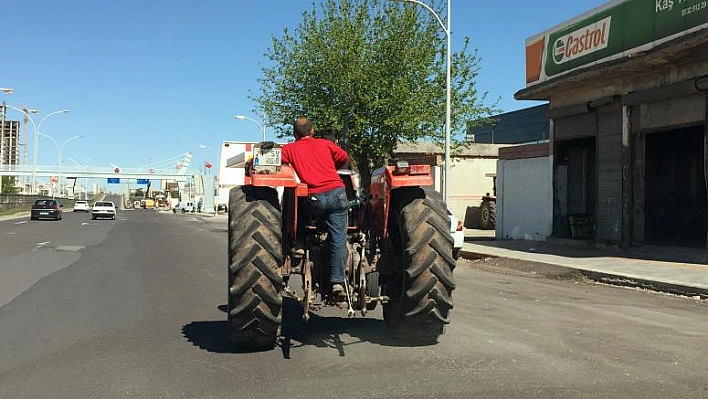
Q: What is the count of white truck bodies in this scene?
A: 1